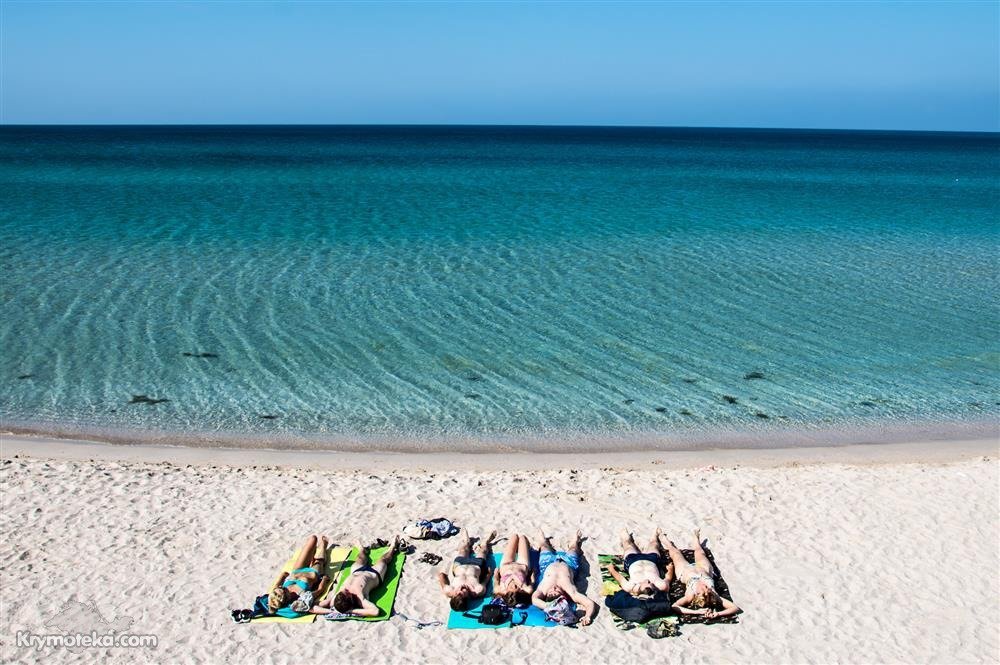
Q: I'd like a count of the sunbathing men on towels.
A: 4